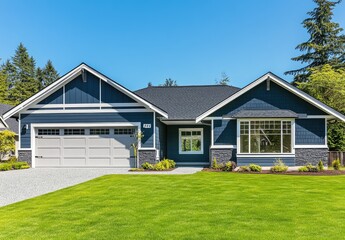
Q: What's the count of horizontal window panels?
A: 4